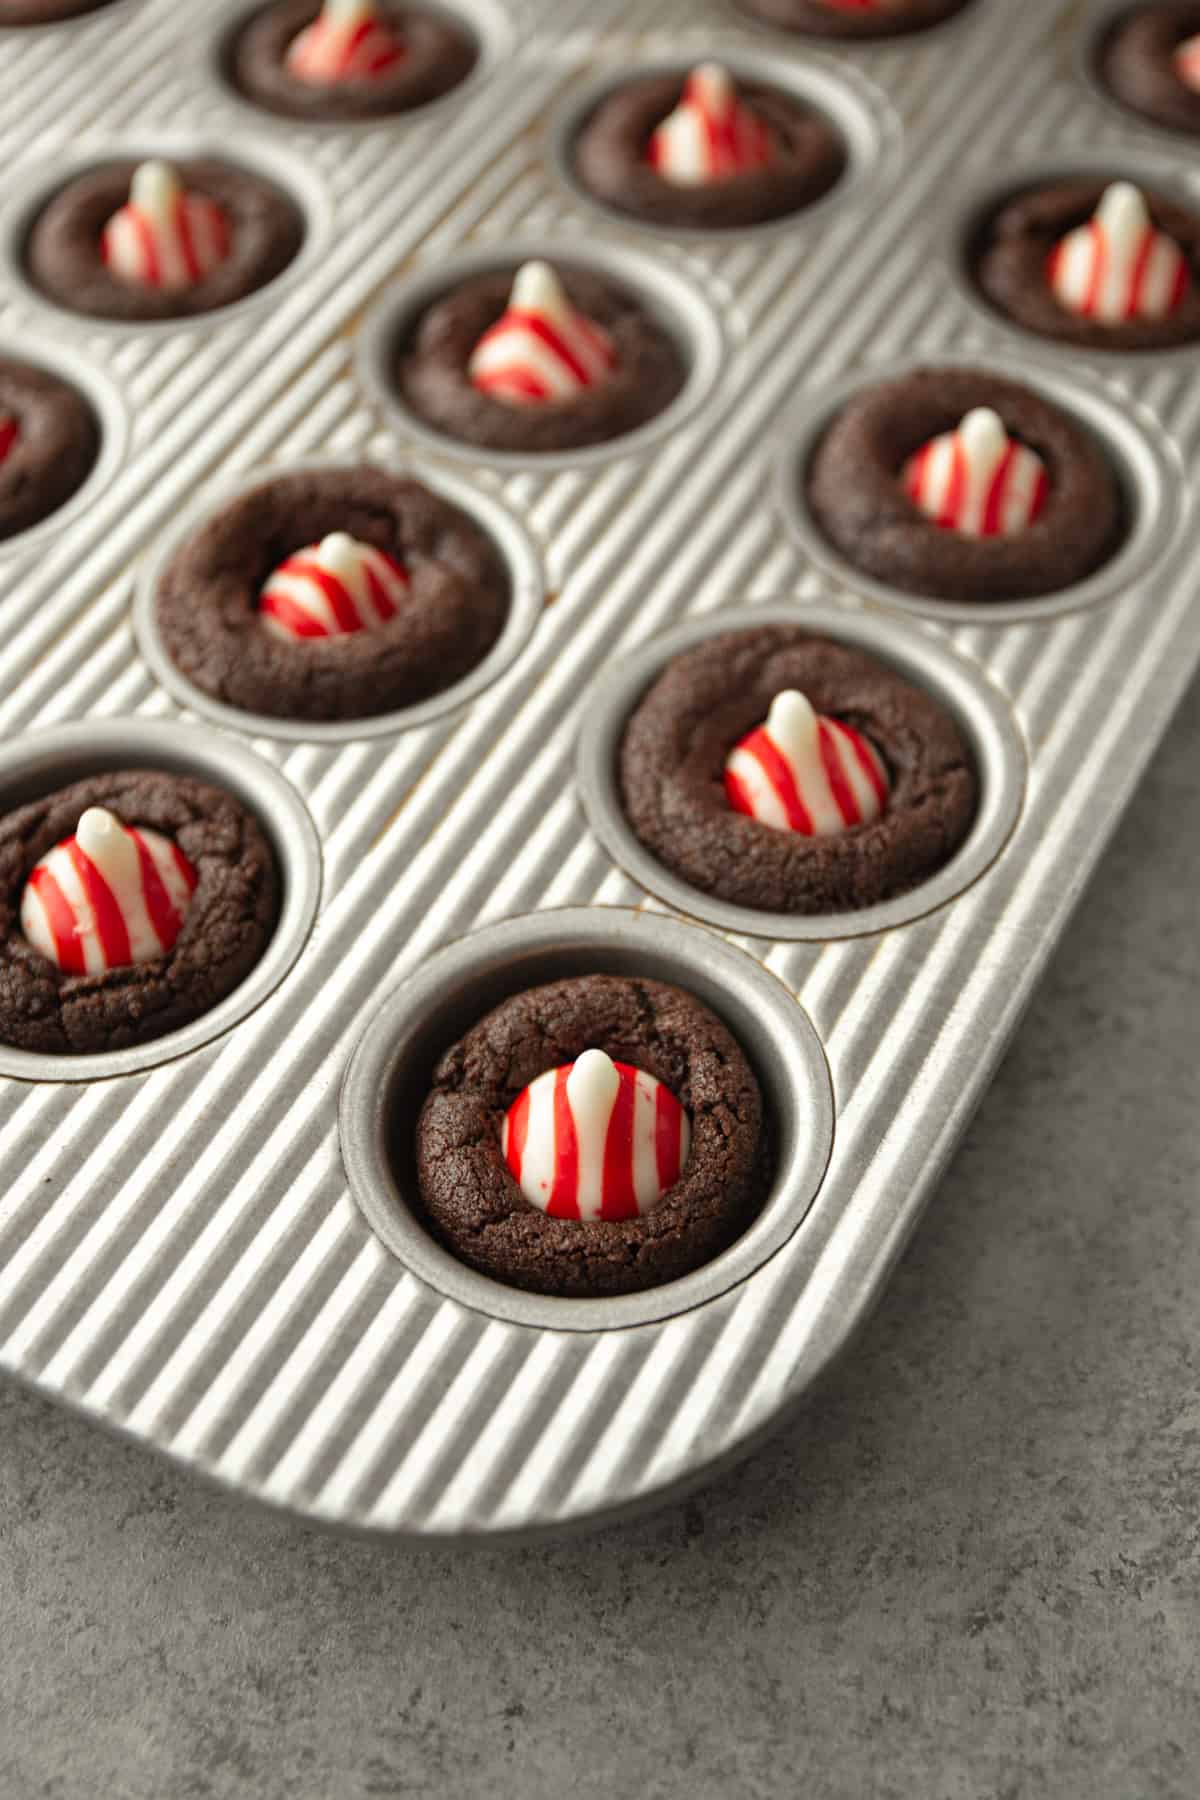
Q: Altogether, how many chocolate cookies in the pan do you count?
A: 14